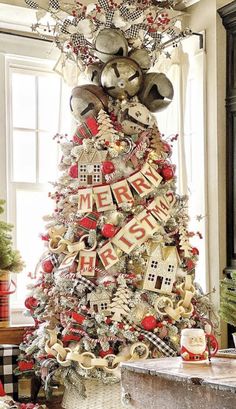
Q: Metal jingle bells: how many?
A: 7